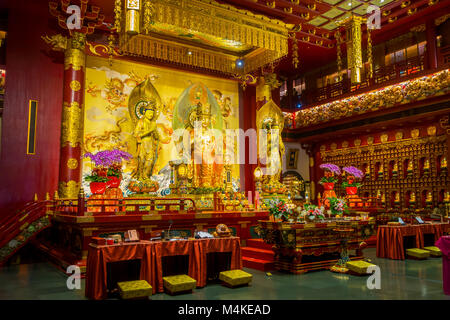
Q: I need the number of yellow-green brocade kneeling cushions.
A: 6